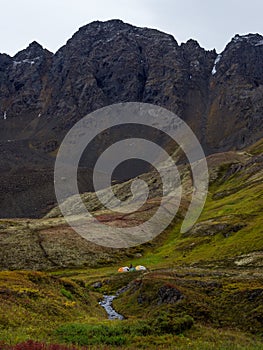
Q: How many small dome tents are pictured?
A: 3